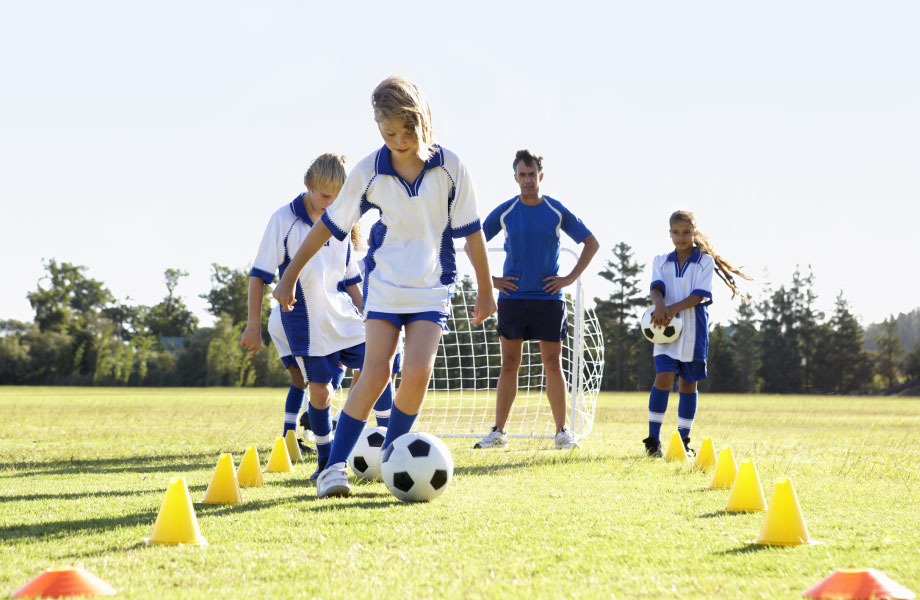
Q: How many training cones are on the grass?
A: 12